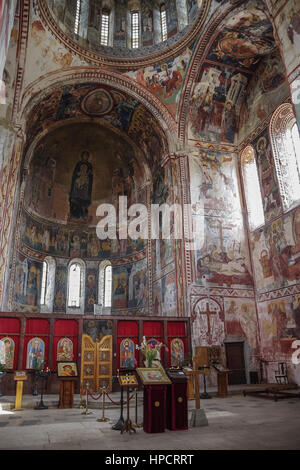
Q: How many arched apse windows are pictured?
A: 3